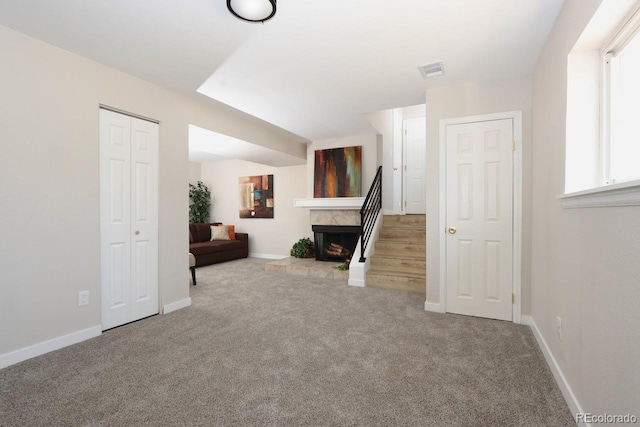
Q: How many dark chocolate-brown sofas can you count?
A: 1